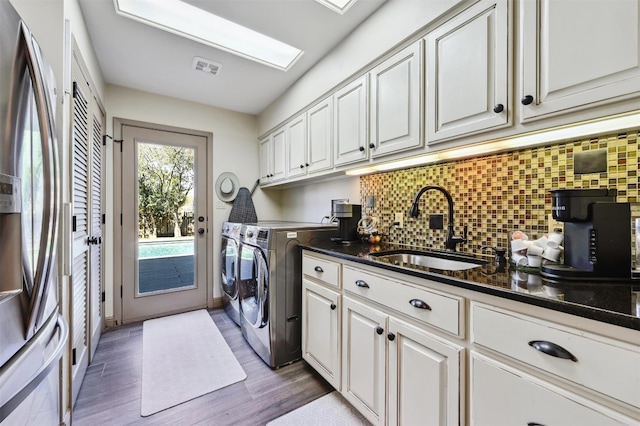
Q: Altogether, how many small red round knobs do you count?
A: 0